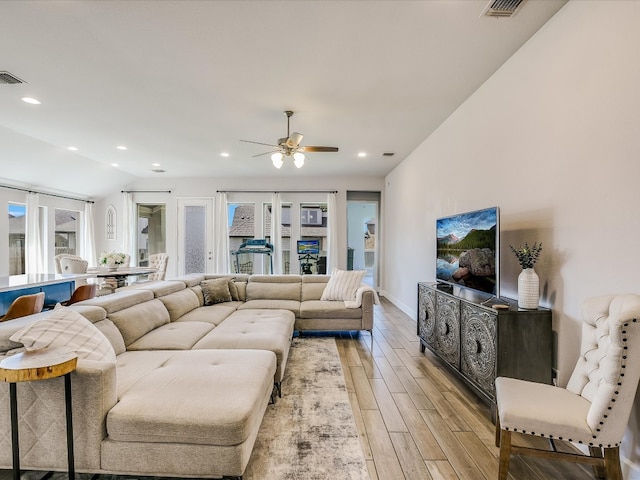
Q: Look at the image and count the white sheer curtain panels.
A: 6